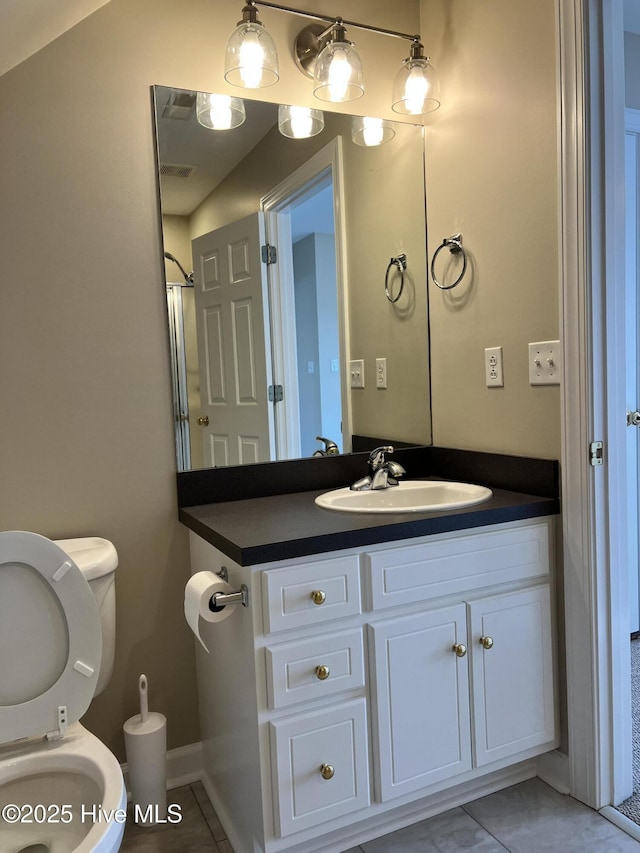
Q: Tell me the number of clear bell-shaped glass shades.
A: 3